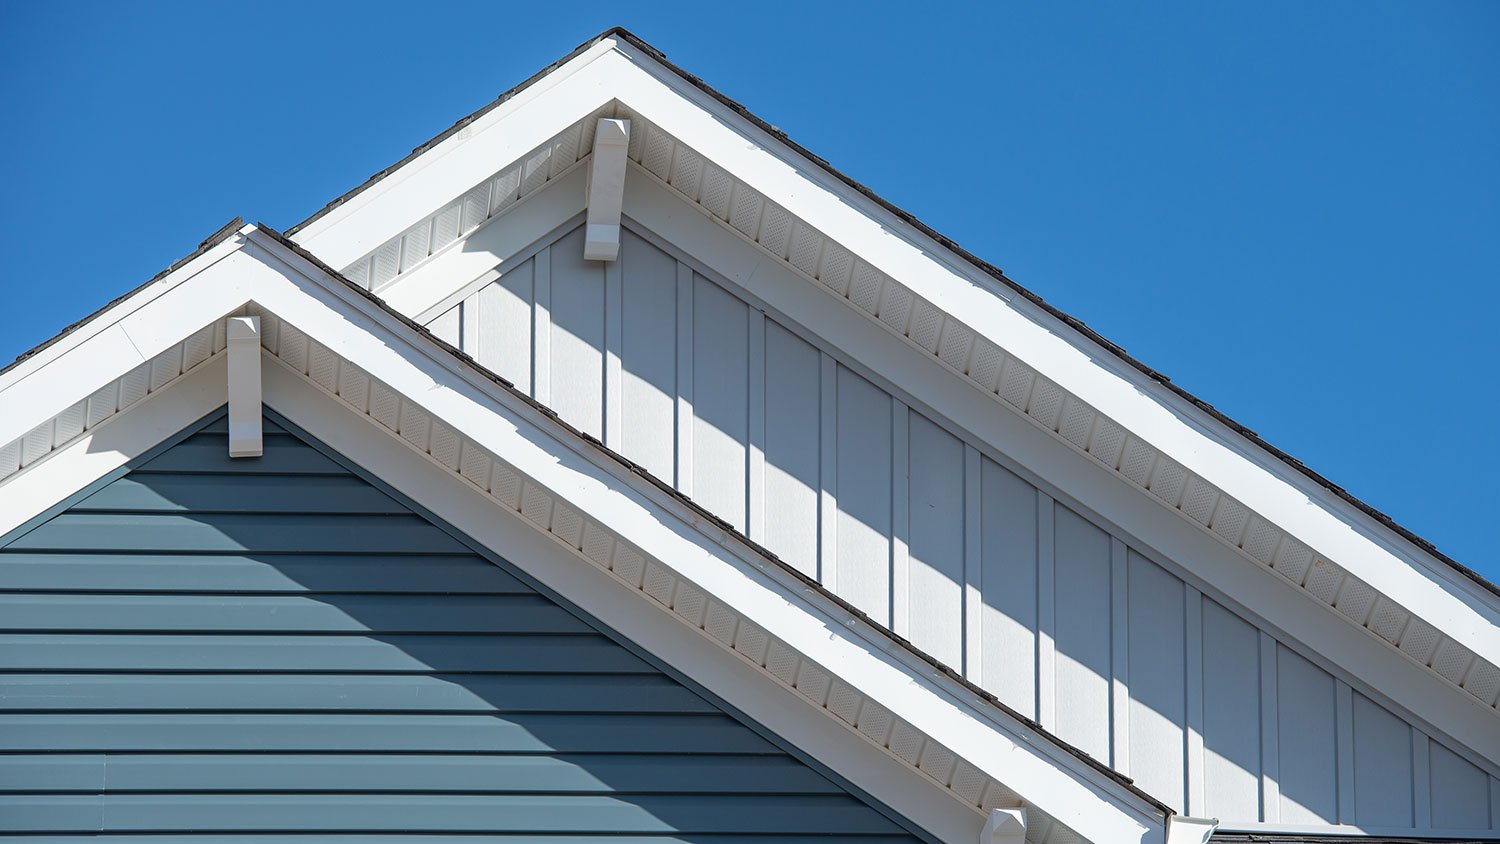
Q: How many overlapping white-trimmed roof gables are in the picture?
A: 2